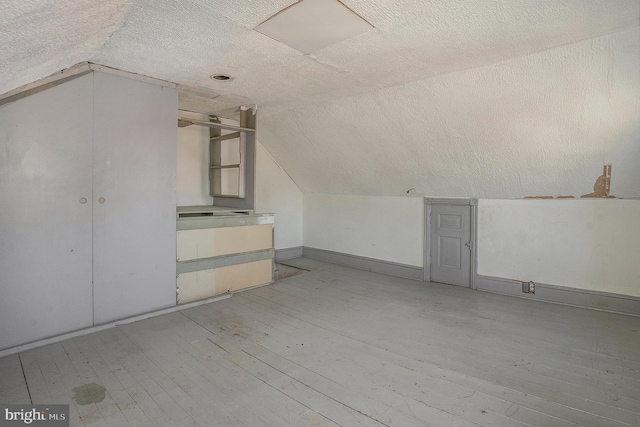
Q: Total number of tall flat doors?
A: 2